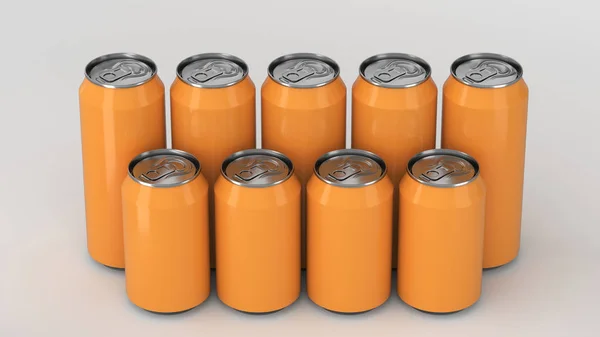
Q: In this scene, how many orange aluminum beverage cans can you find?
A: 9